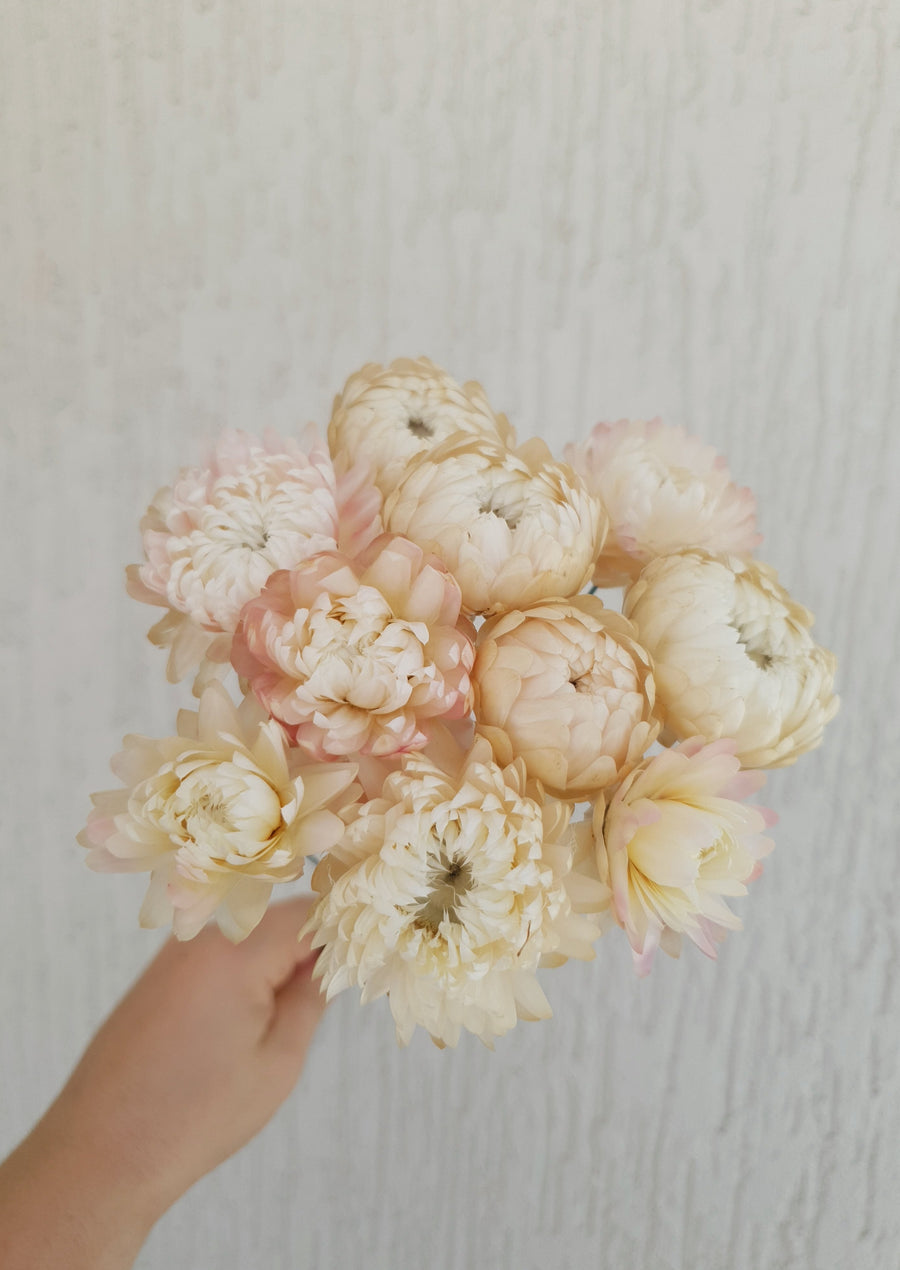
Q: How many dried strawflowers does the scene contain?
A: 10